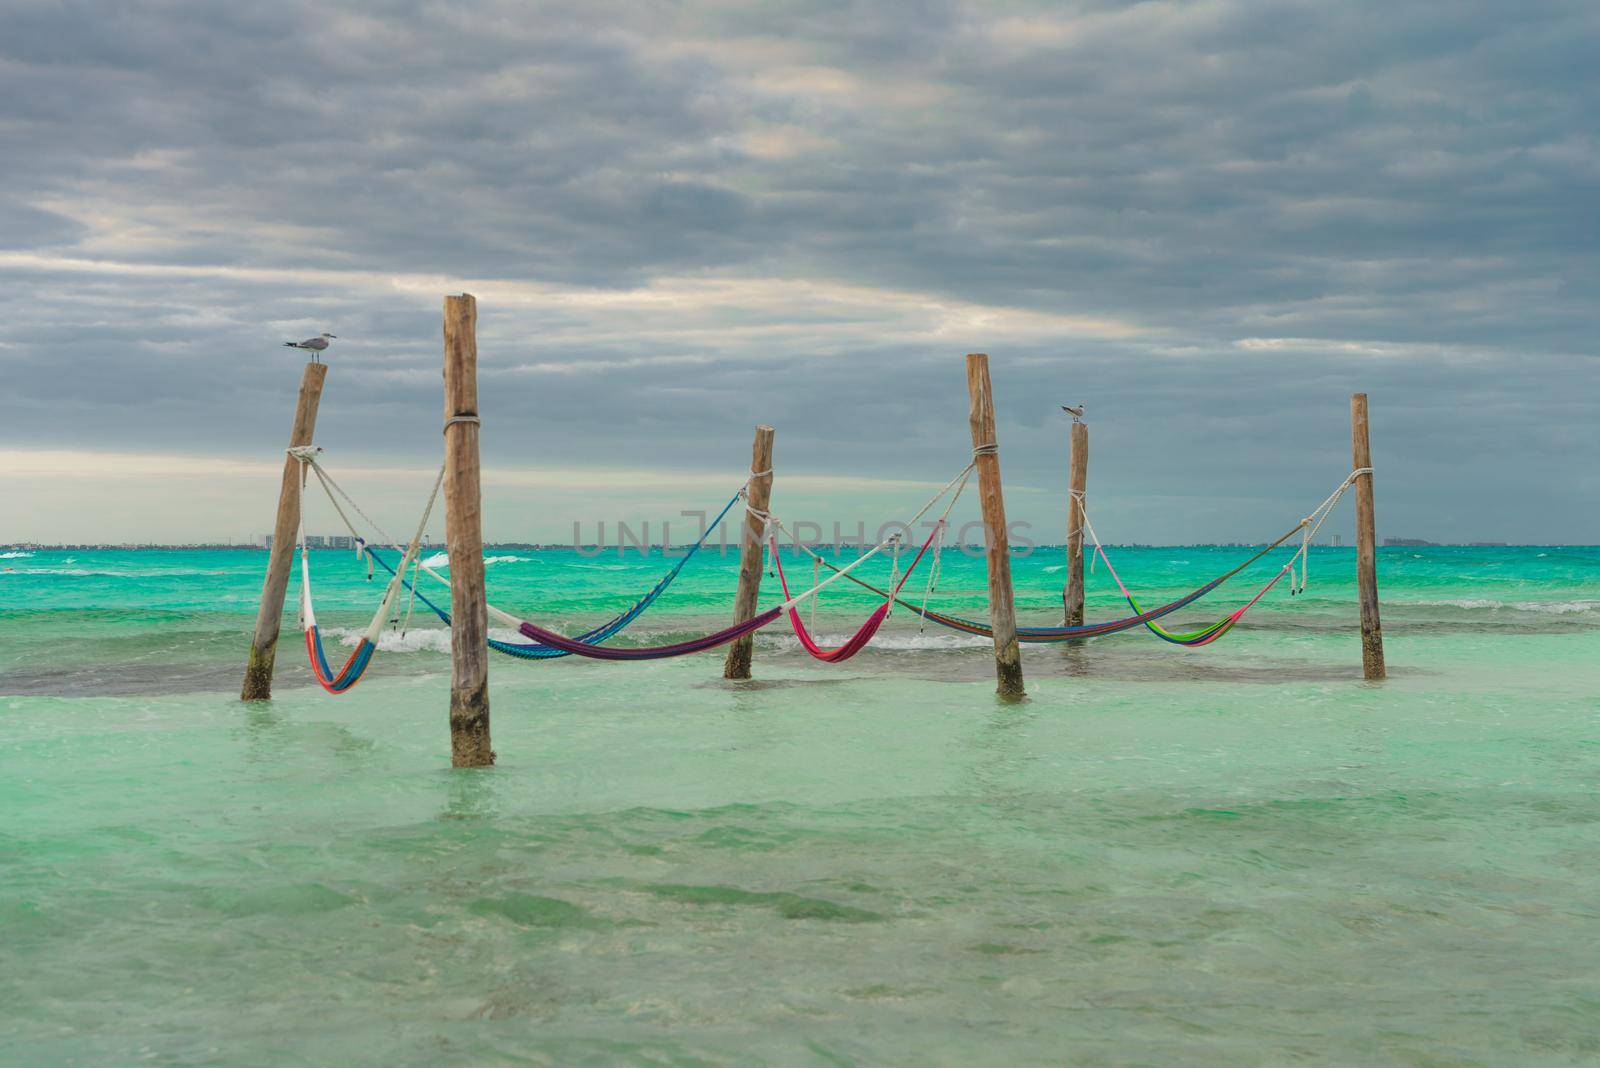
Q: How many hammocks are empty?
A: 6